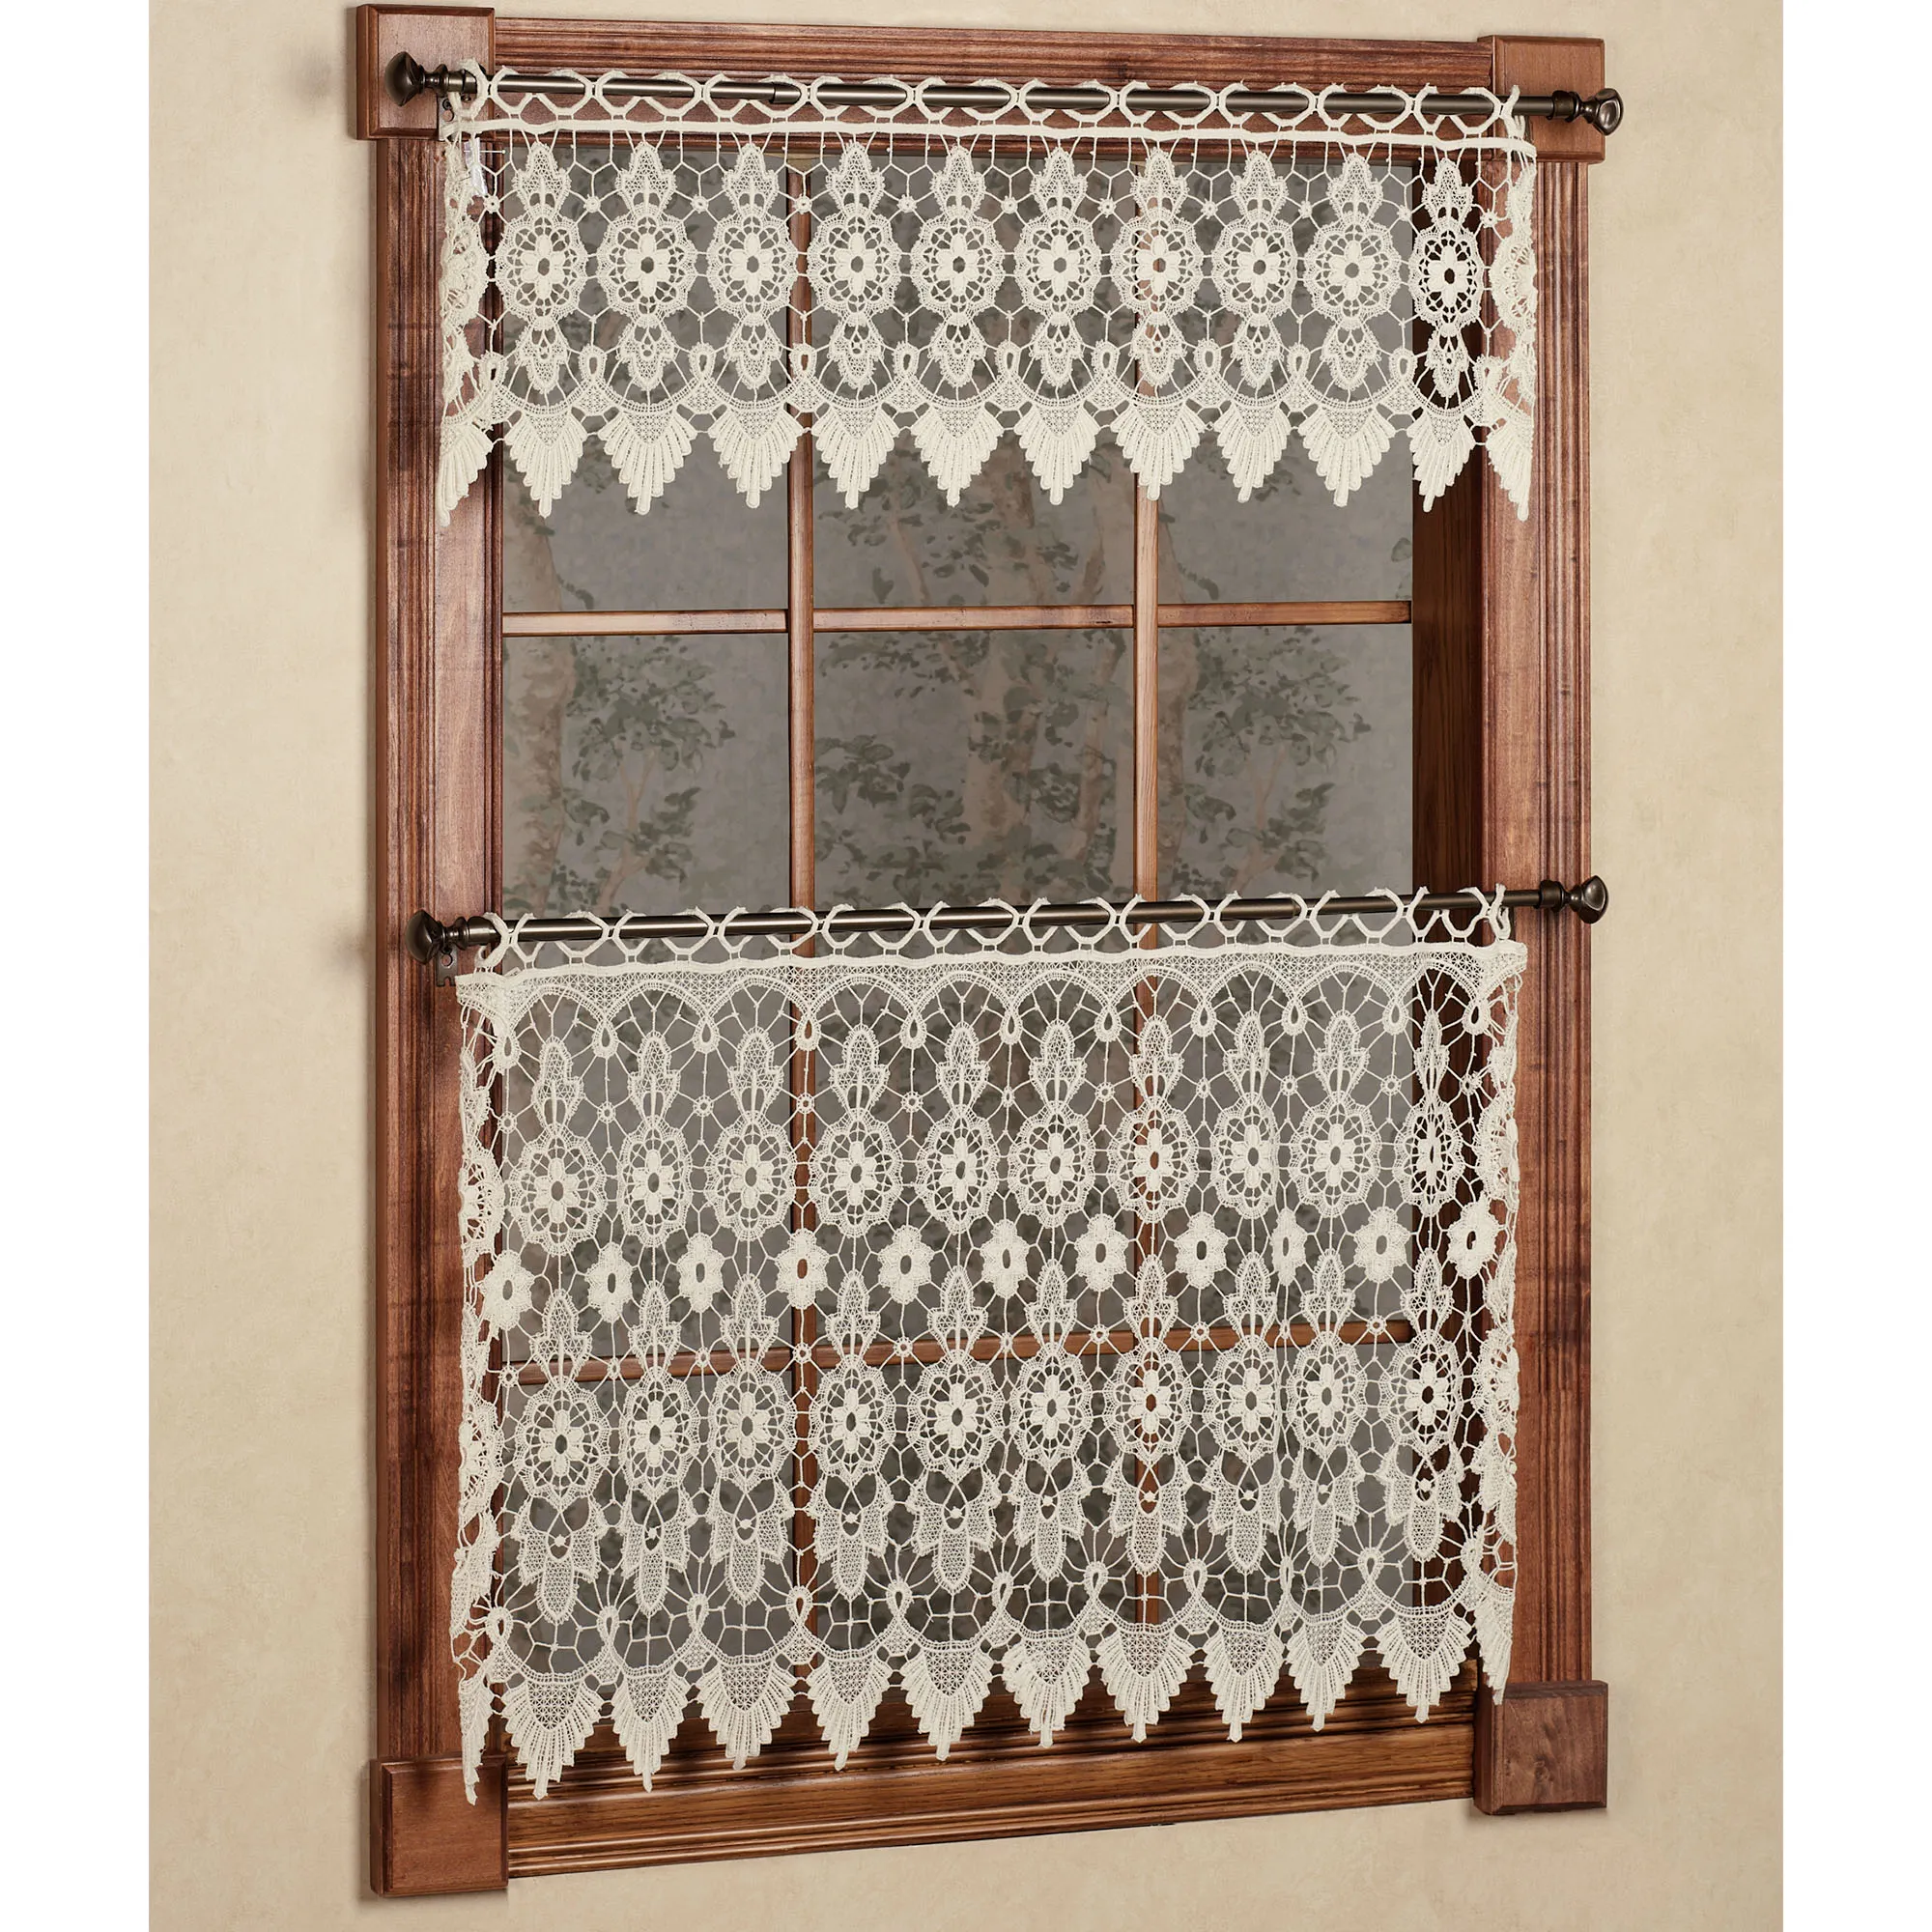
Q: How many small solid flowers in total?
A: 11